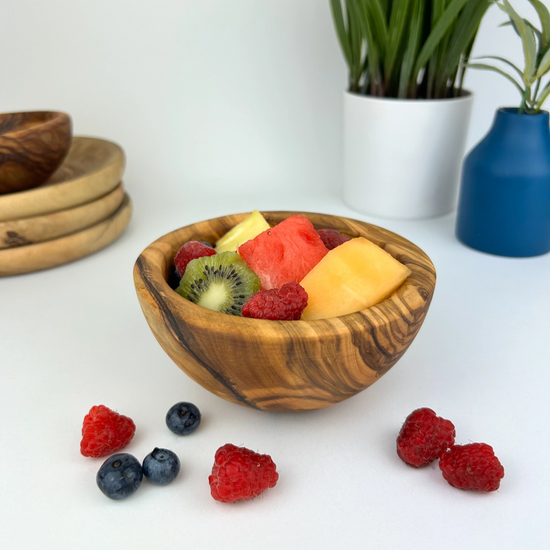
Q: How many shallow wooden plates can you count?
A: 3